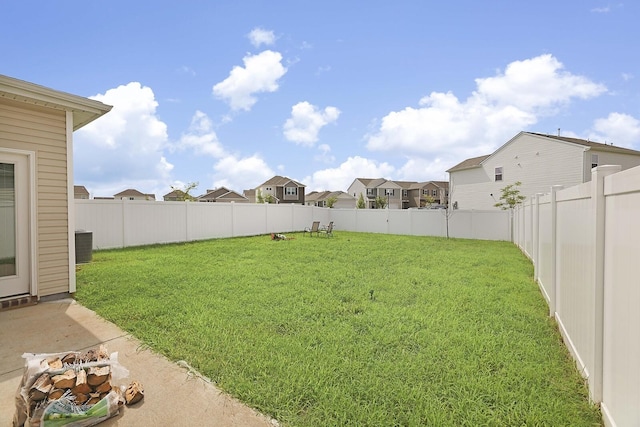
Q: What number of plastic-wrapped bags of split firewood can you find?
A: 1